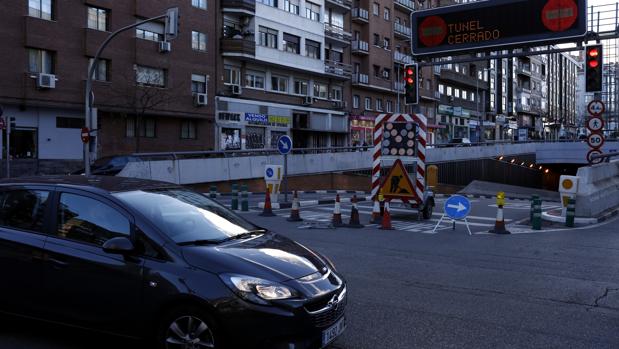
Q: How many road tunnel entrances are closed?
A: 1